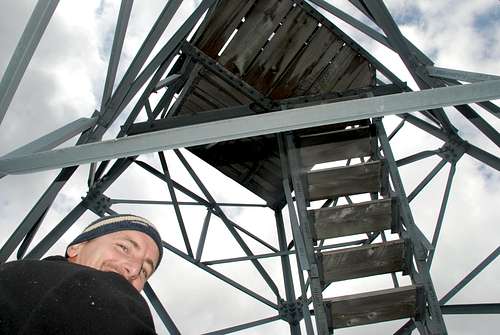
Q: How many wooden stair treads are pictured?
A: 5